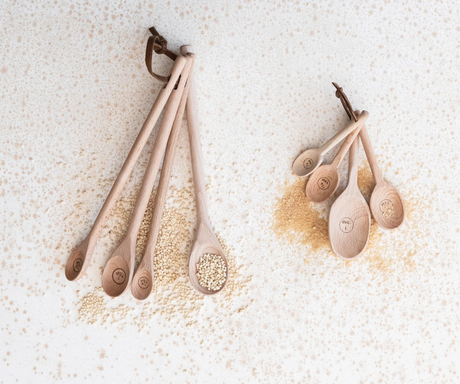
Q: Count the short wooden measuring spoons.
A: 4